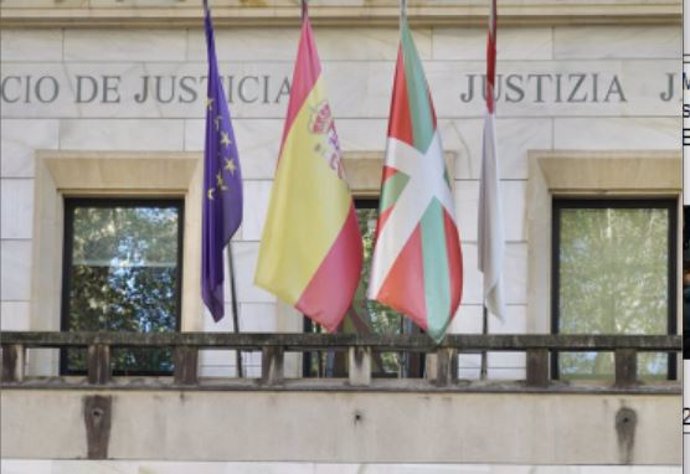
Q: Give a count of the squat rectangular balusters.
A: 8